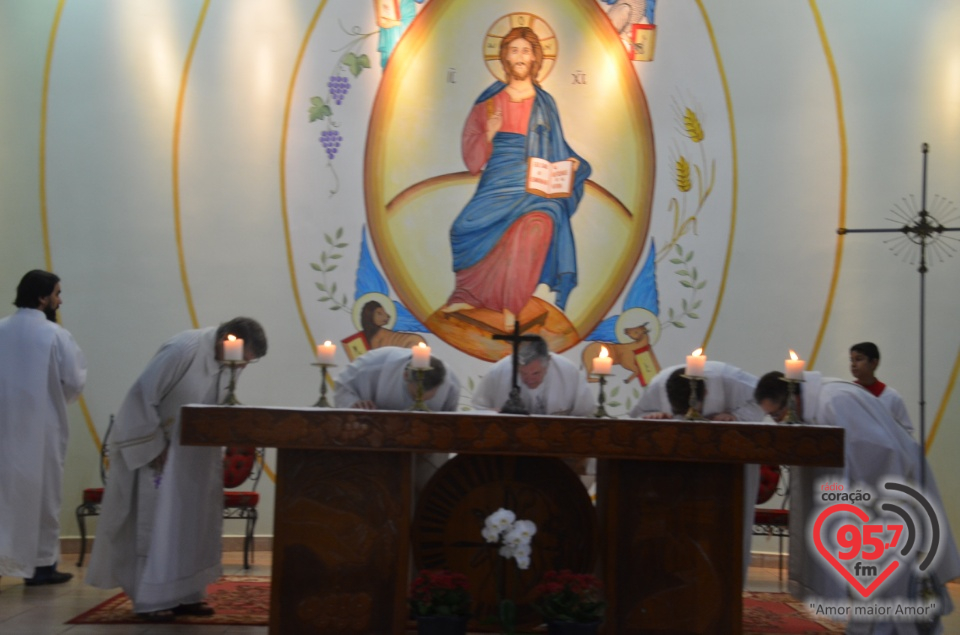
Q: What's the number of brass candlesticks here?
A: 6